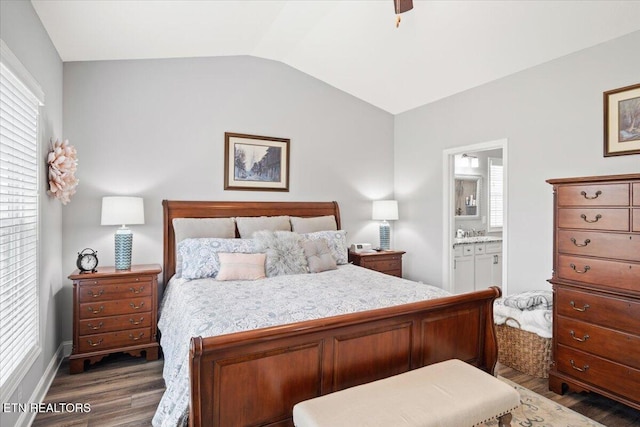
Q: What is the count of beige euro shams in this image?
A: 3